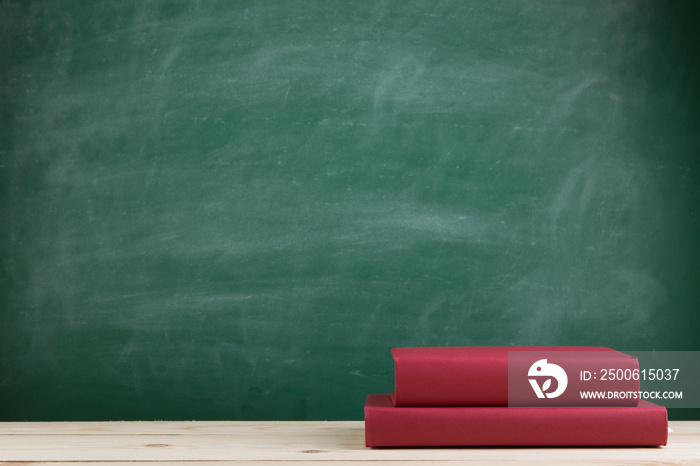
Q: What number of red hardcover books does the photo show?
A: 2